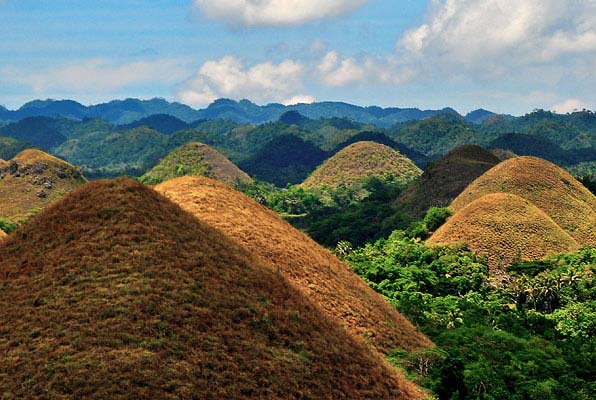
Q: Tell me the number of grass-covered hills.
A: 8